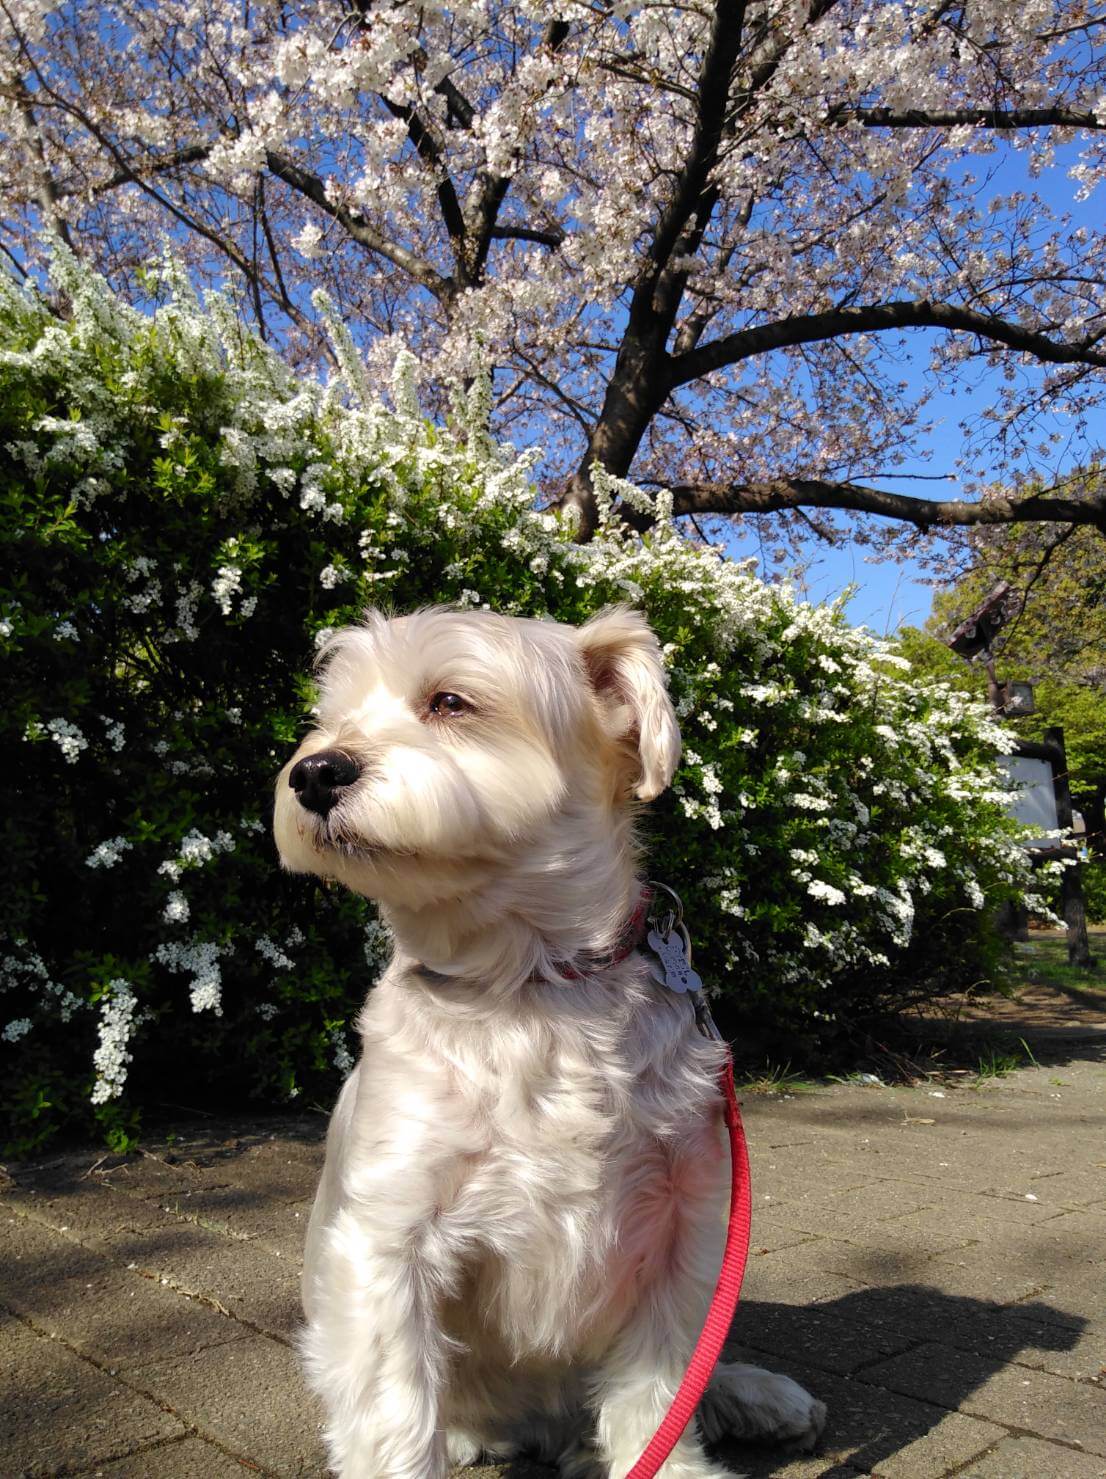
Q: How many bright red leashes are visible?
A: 1